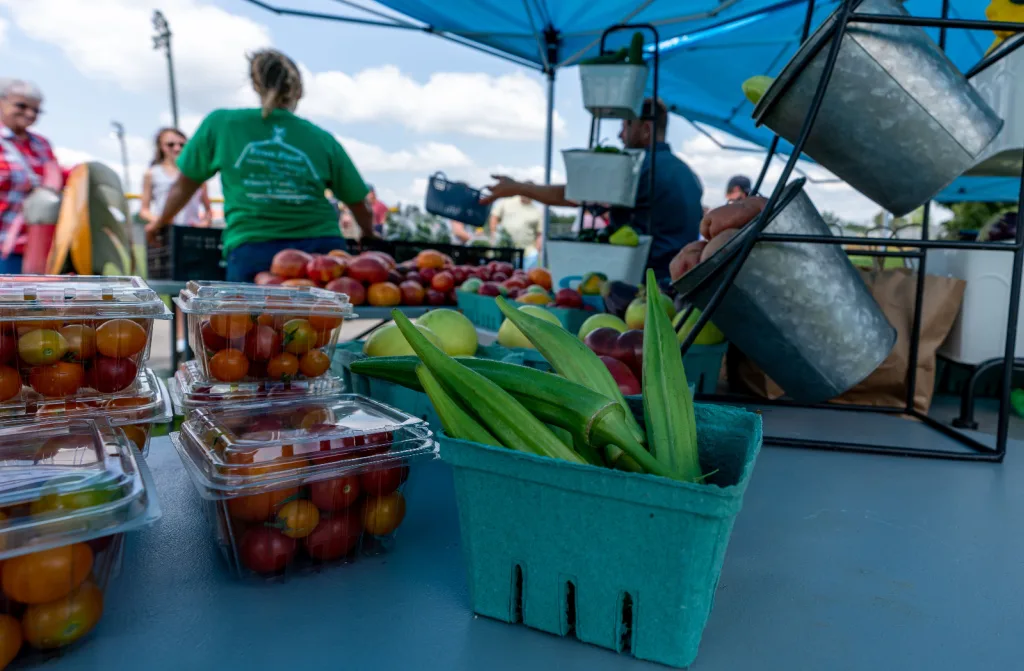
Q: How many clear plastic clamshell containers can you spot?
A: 6